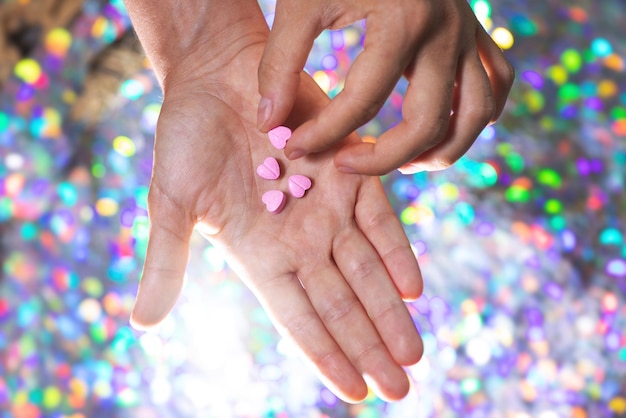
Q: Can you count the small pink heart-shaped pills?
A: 4